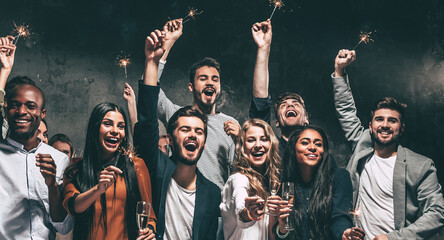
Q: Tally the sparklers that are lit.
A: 7